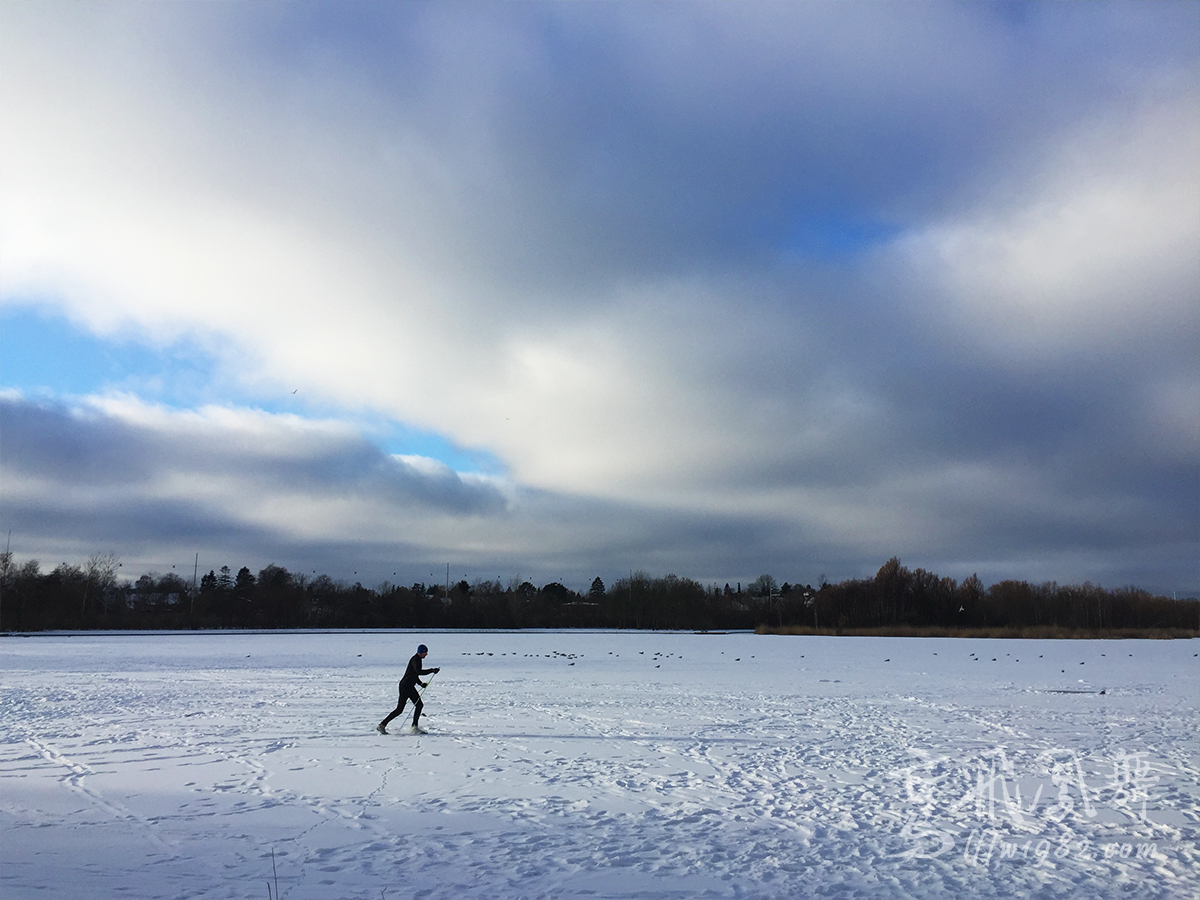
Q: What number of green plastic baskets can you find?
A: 0